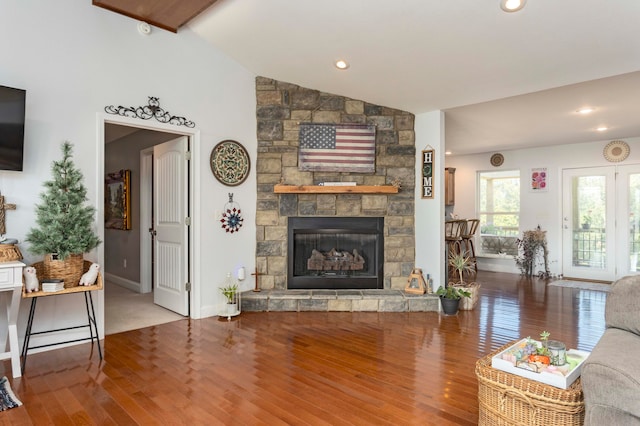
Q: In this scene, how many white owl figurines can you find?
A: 2